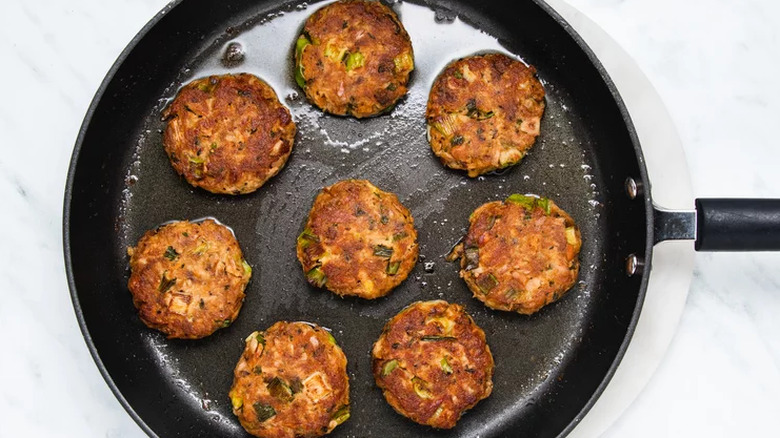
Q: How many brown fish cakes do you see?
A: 8